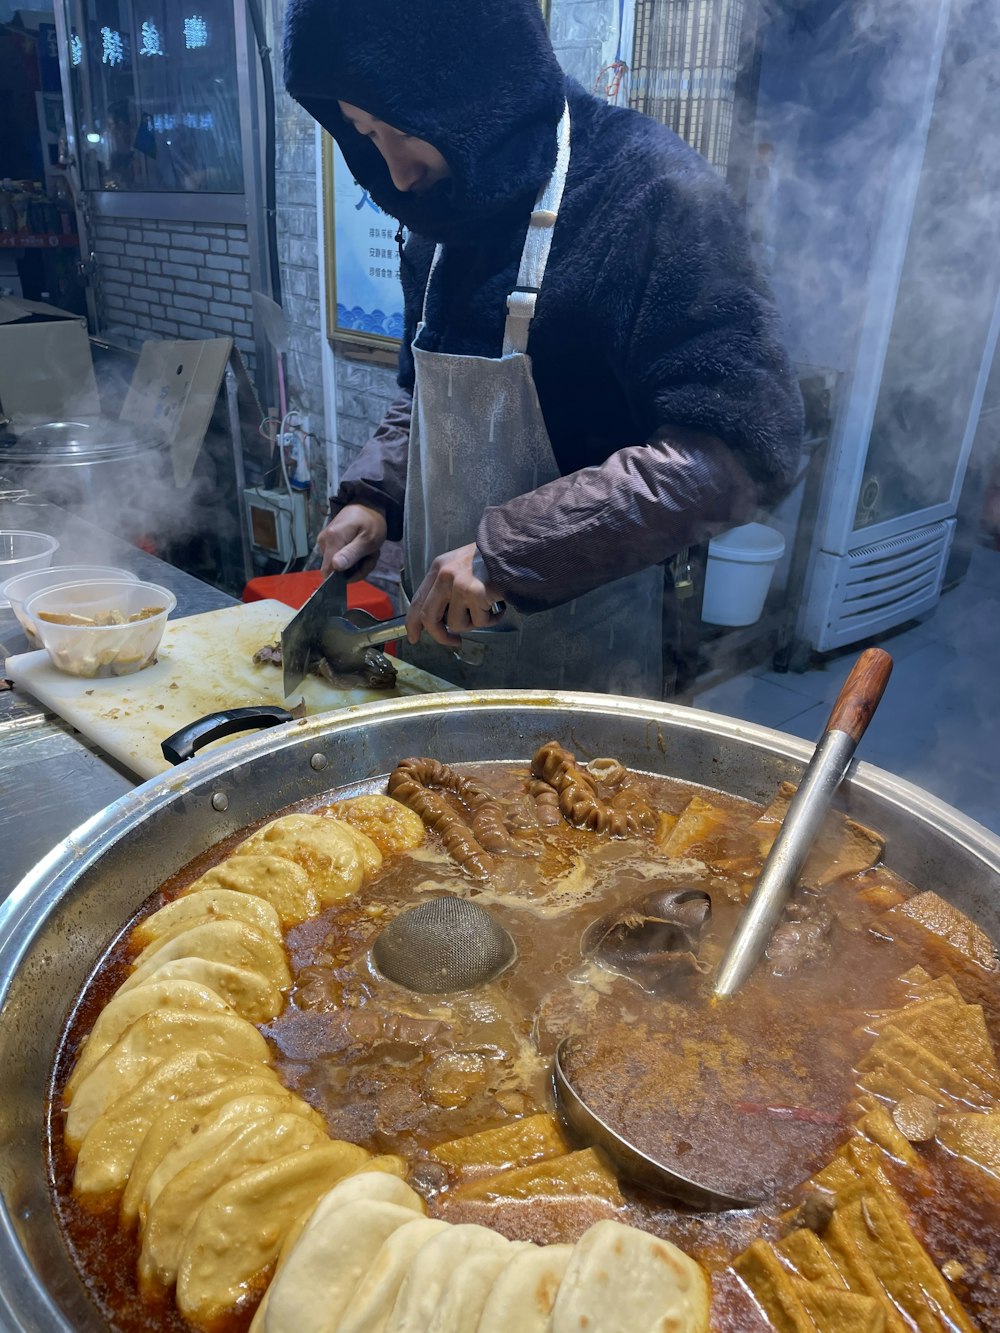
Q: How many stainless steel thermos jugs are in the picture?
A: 0